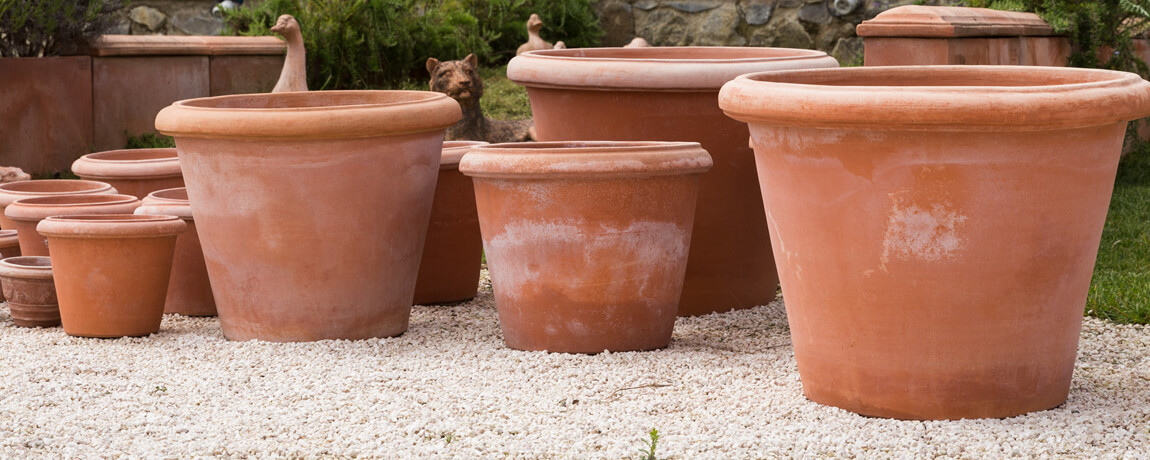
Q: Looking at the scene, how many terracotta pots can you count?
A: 12